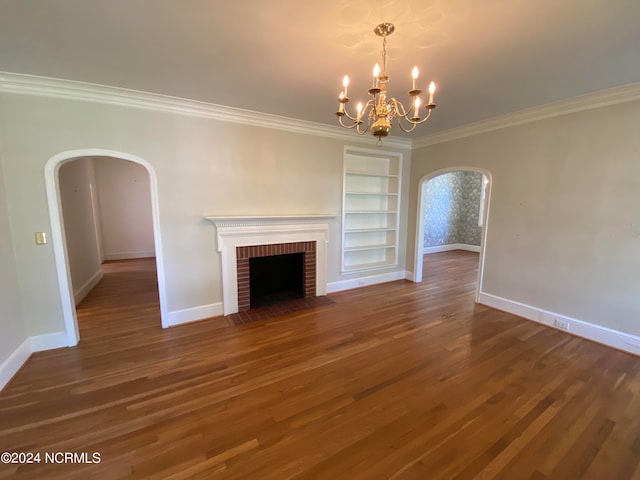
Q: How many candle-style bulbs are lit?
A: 7